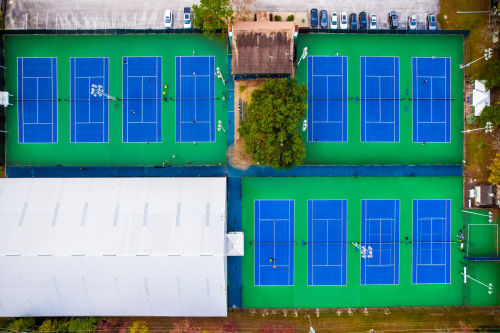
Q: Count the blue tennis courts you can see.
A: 11